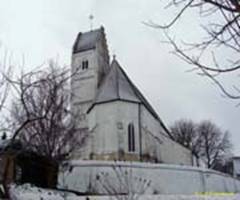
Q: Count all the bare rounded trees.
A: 2